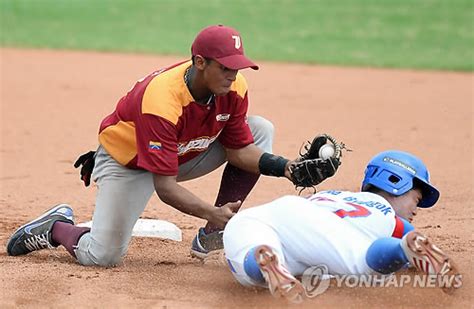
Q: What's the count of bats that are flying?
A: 0